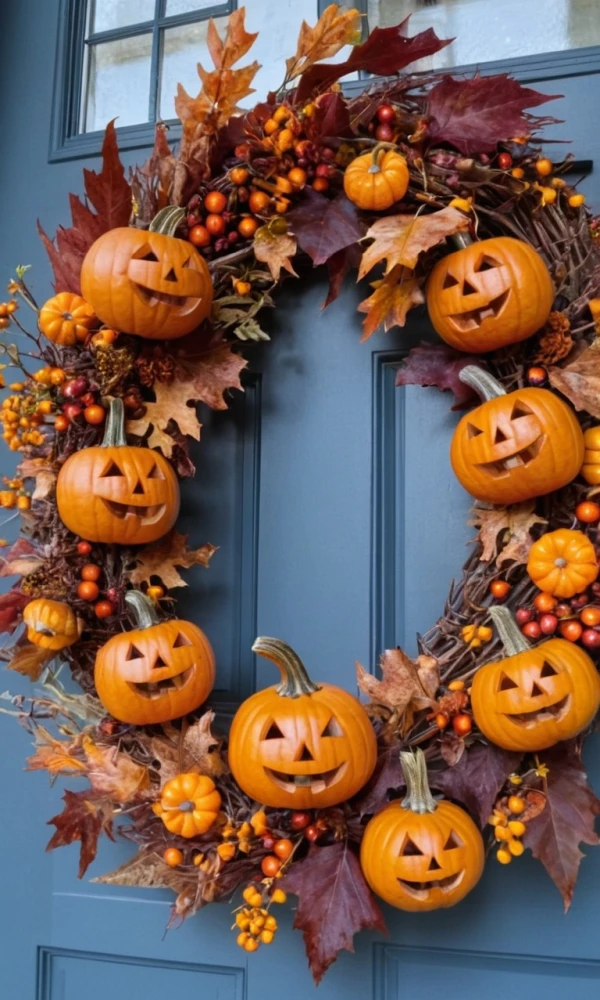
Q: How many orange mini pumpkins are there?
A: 6